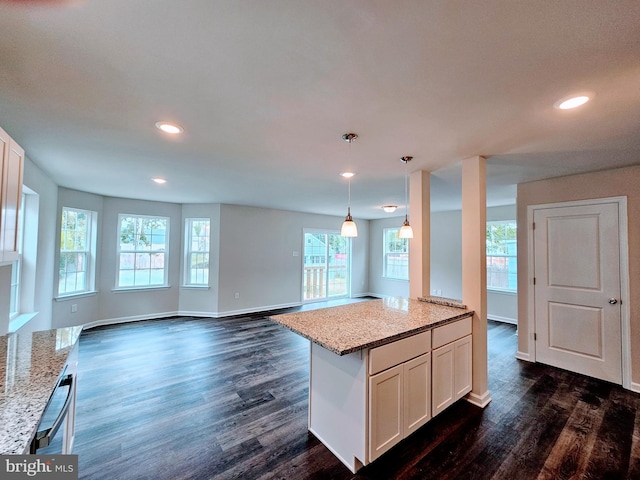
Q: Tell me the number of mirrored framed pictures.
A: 0